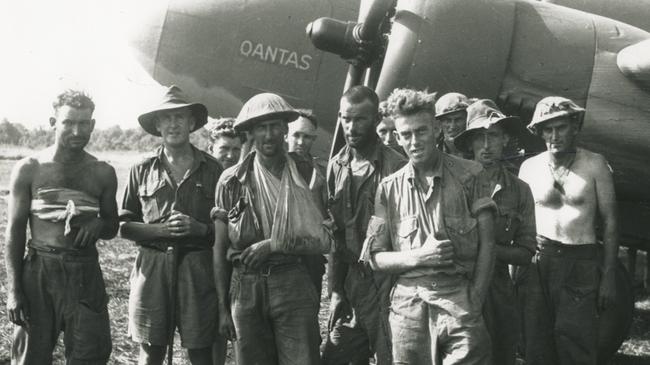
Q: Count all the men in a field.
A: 11